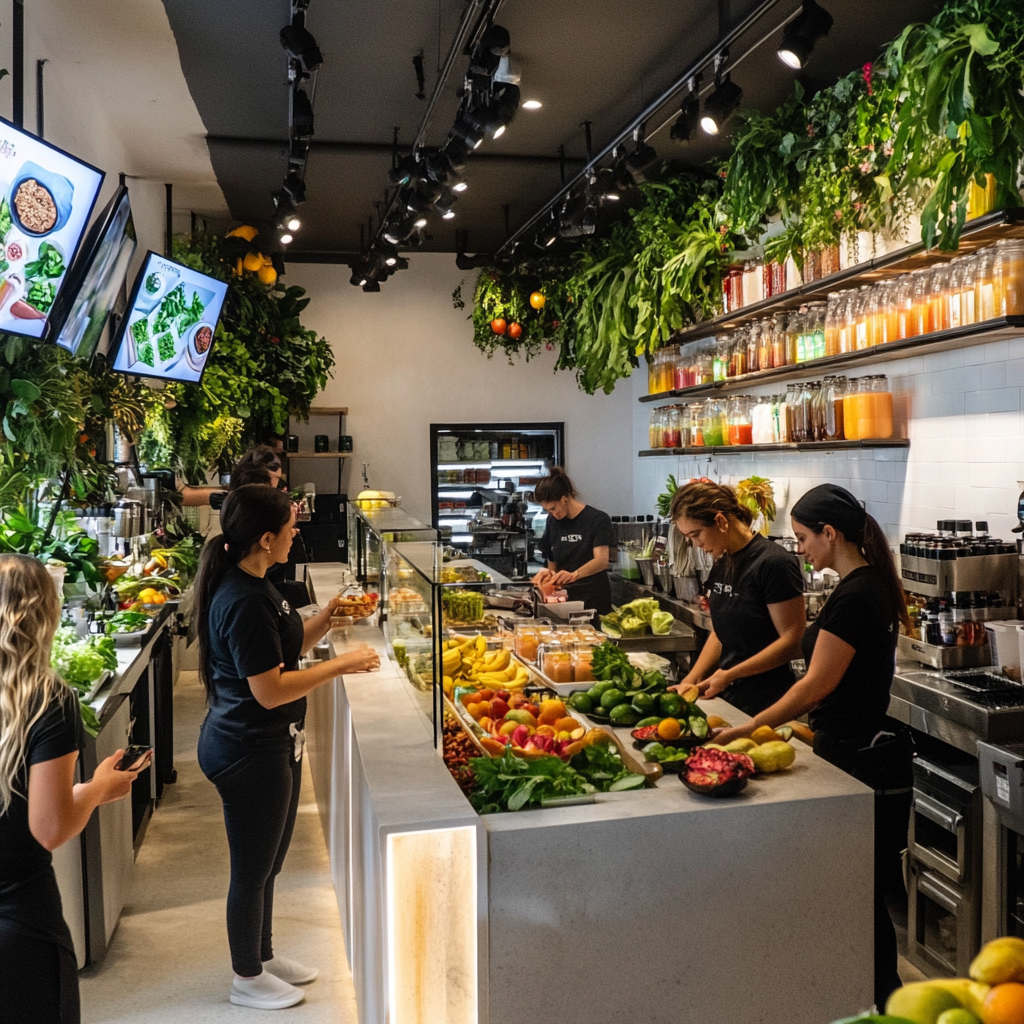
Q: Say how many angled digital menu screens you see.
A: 3